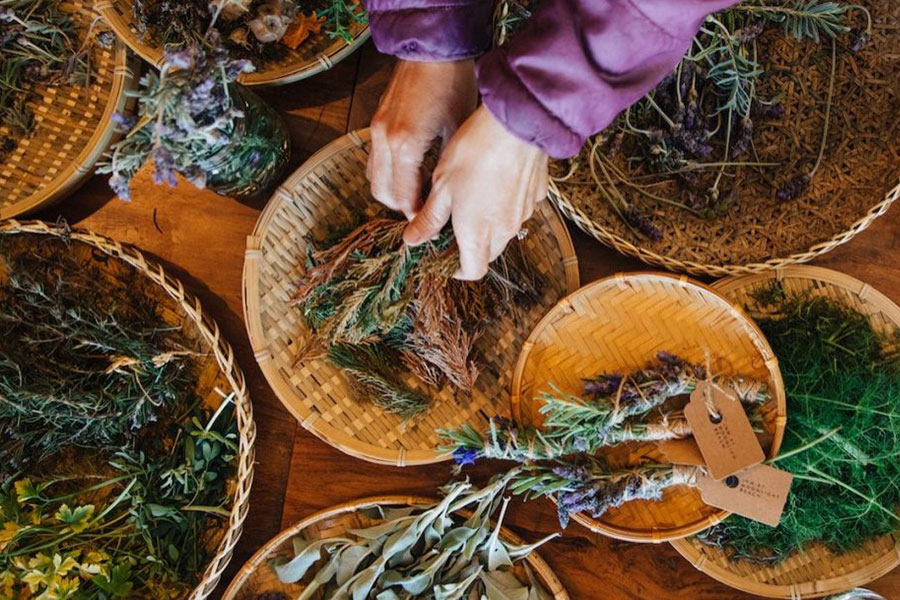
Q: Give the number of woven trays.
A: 8